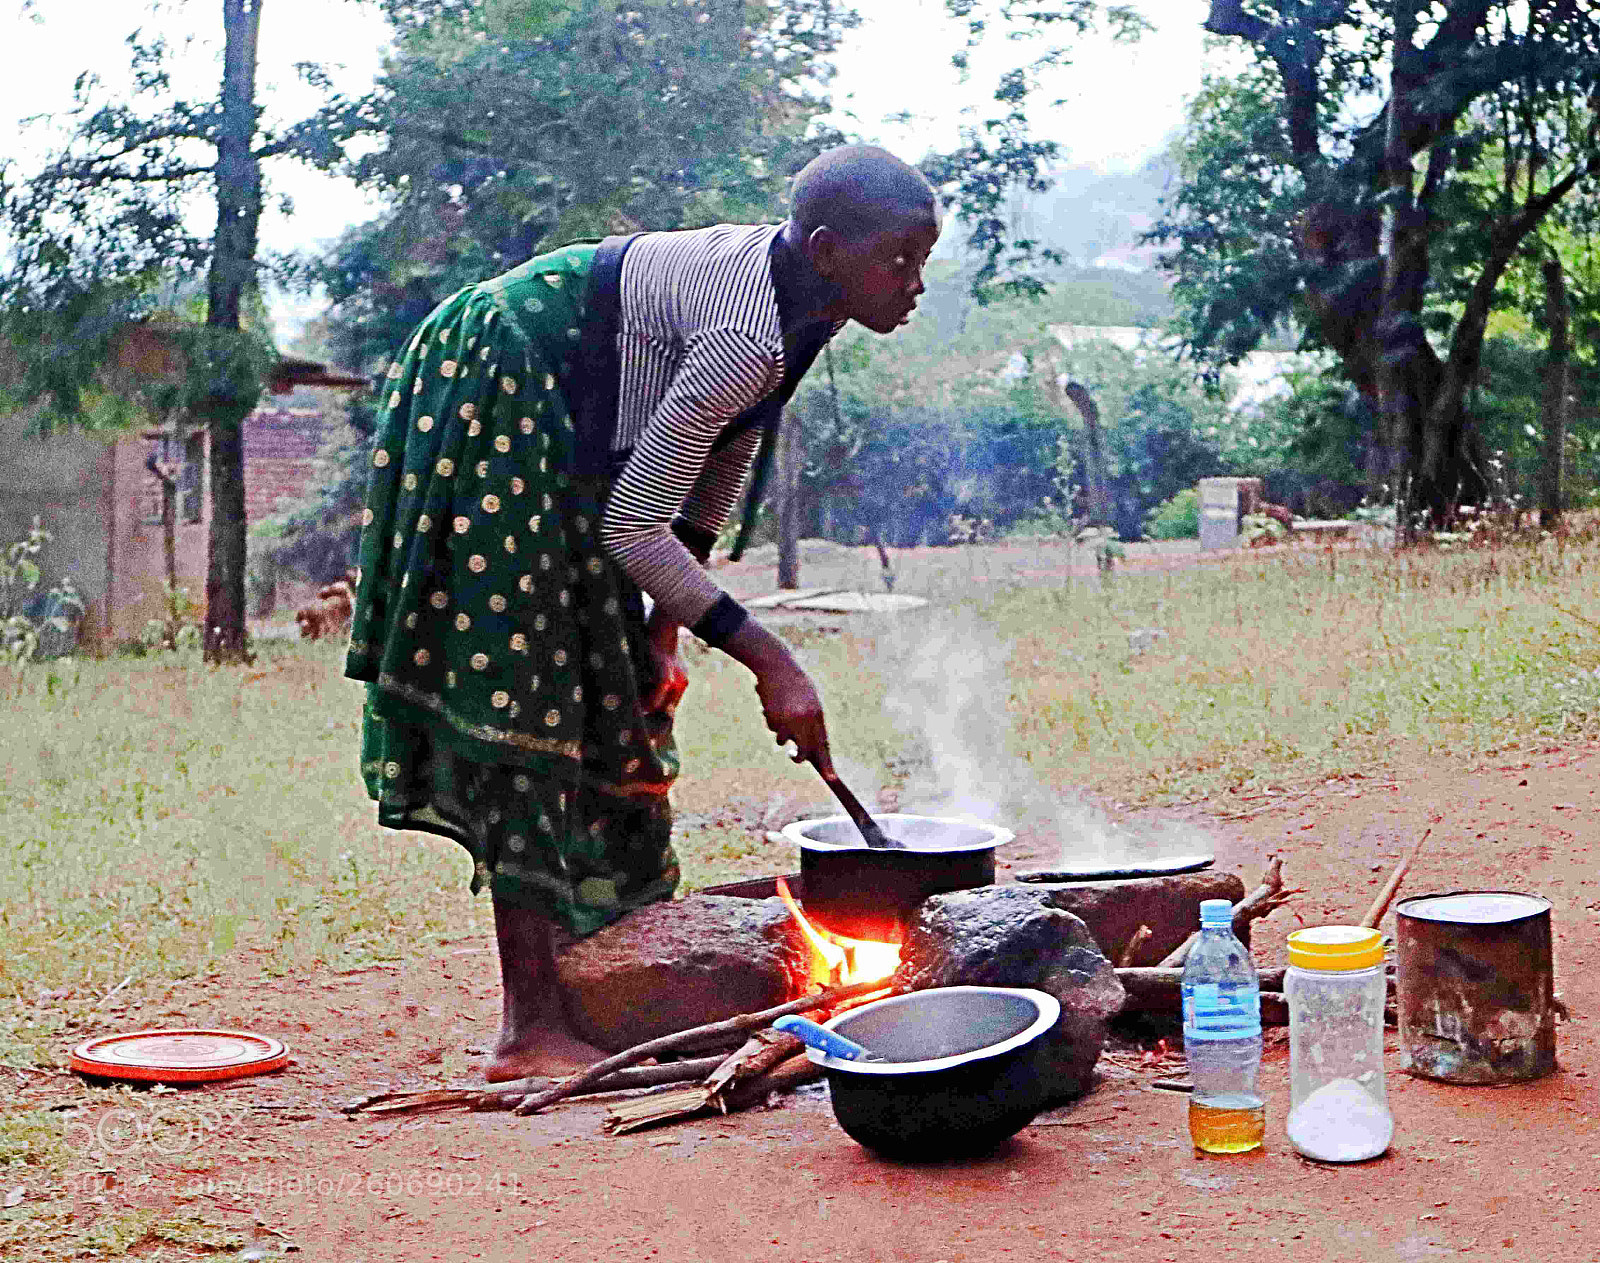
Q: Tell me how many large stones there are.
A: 3